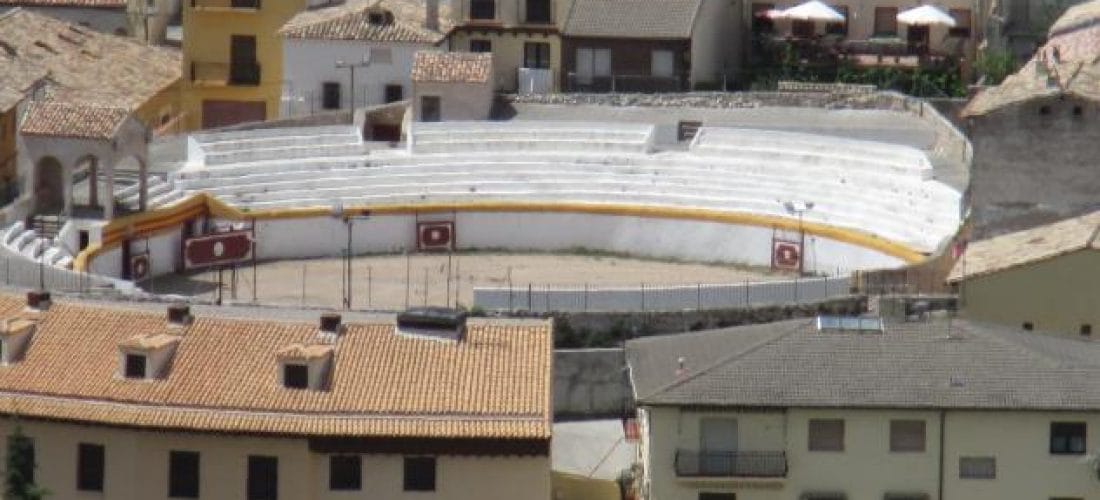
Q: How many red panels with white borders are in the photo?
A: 4